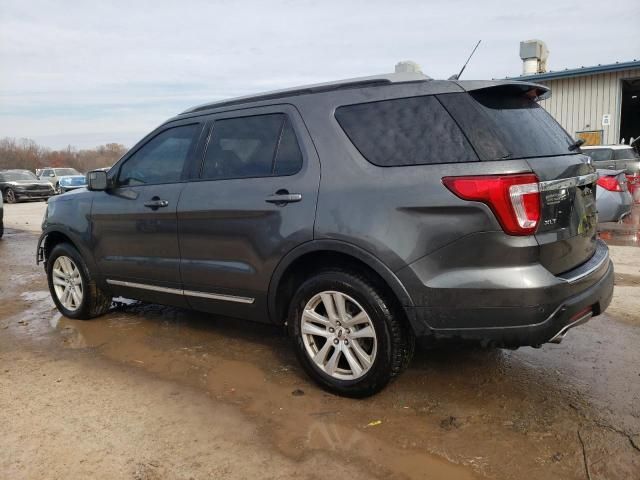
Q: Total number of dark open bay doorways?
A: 1